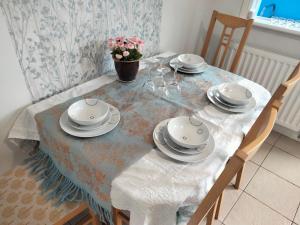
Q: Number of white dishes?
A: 12